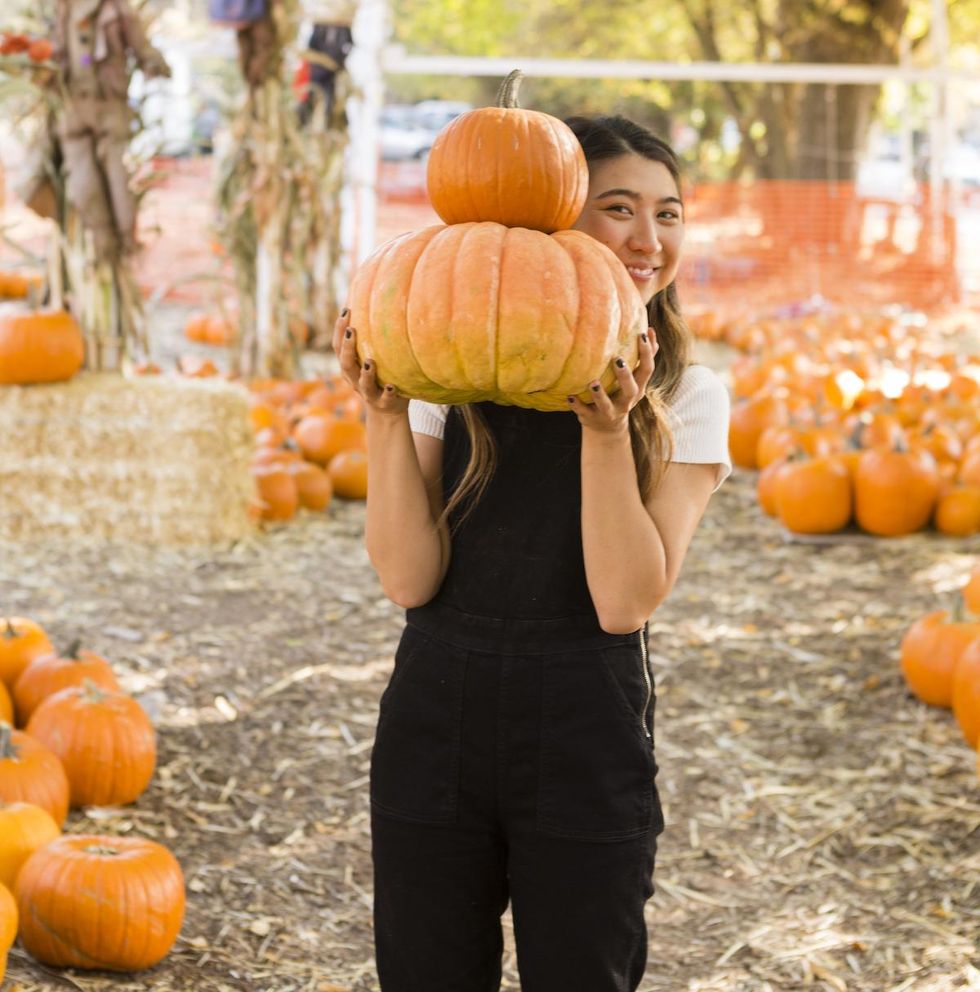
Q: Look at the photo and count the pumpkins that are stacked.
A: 2